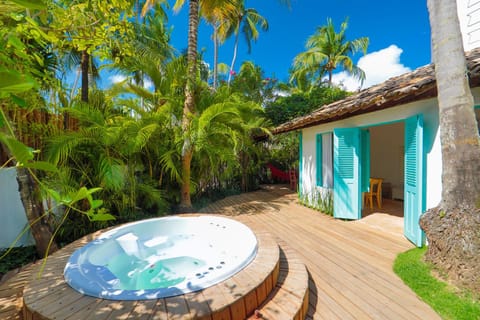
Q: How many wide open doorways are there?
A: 1